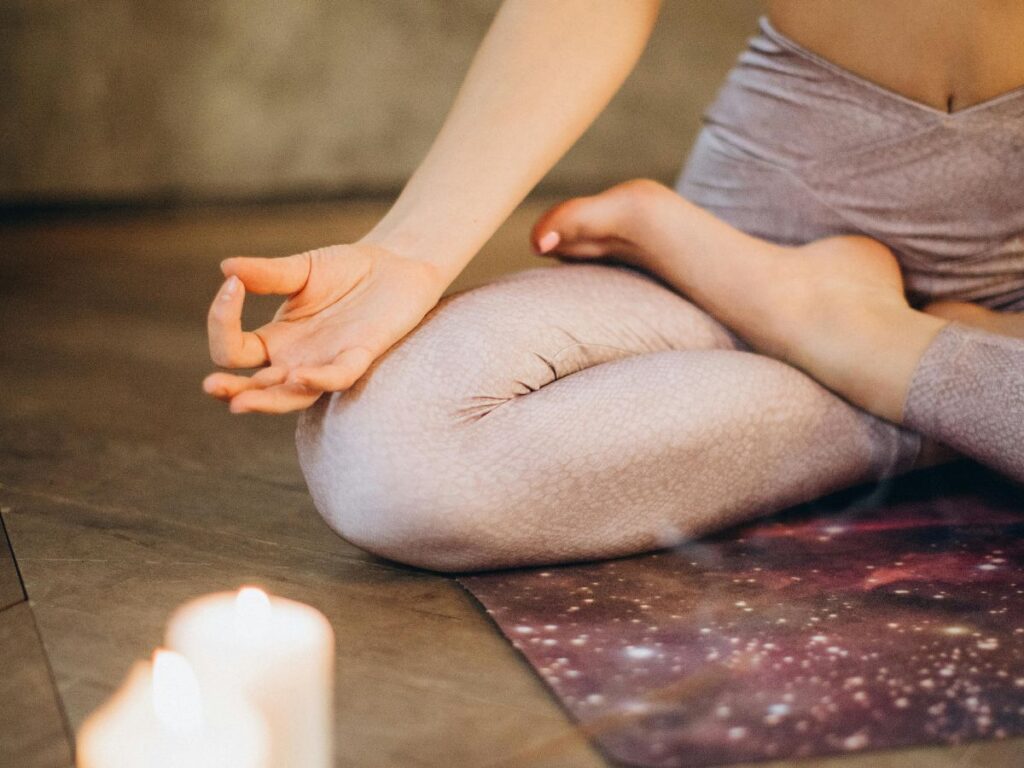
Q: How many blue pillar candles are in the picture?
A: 0